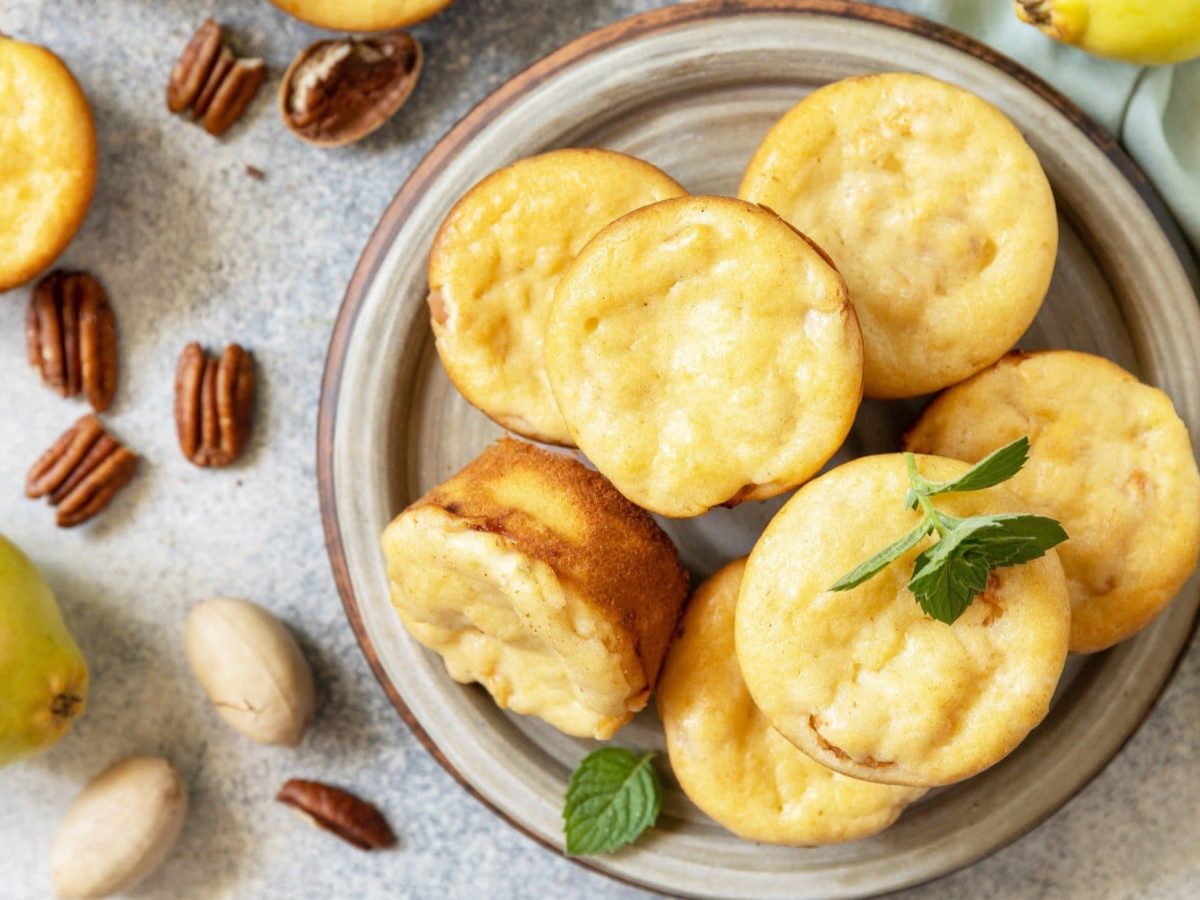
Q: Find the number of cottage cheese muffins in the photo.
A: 9